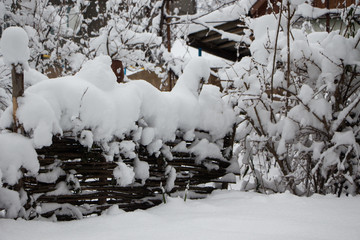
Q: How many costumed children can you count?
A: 0